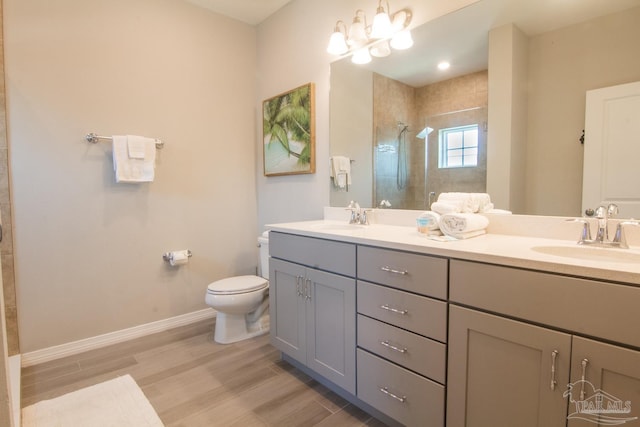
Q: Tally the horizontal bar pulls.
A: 4